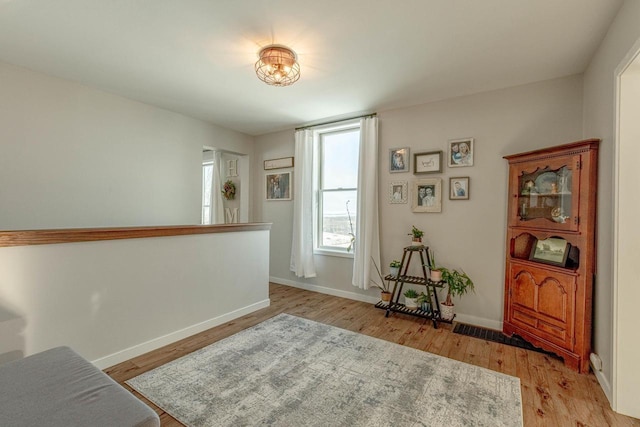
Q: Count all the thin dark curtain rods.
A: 1